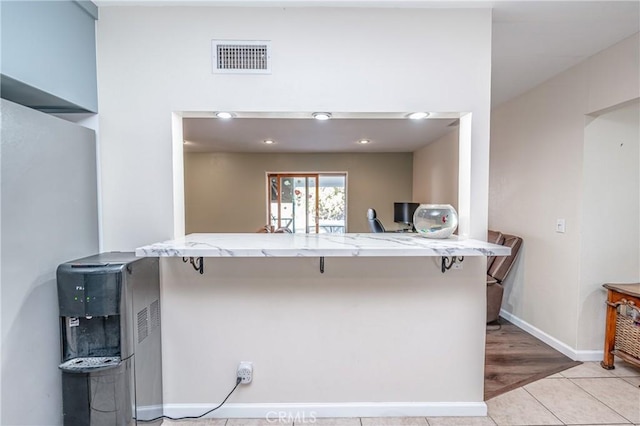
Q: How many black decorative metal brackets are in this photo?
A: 3